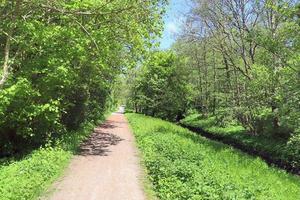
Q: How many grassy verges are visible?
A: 2